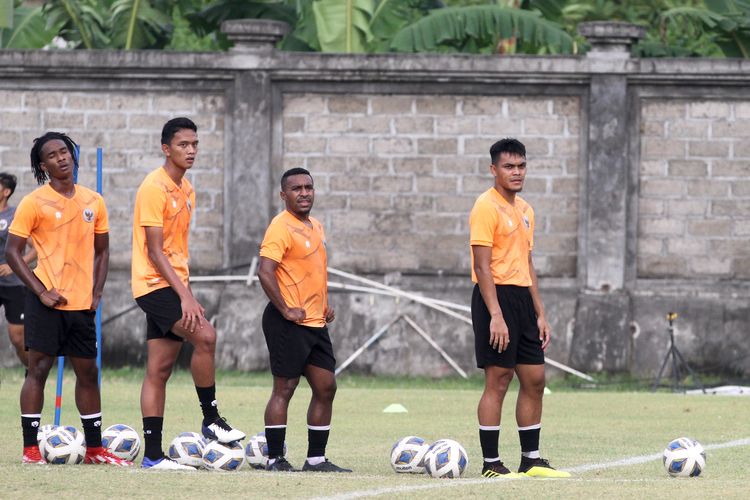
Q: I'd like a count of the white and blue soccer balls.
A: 9